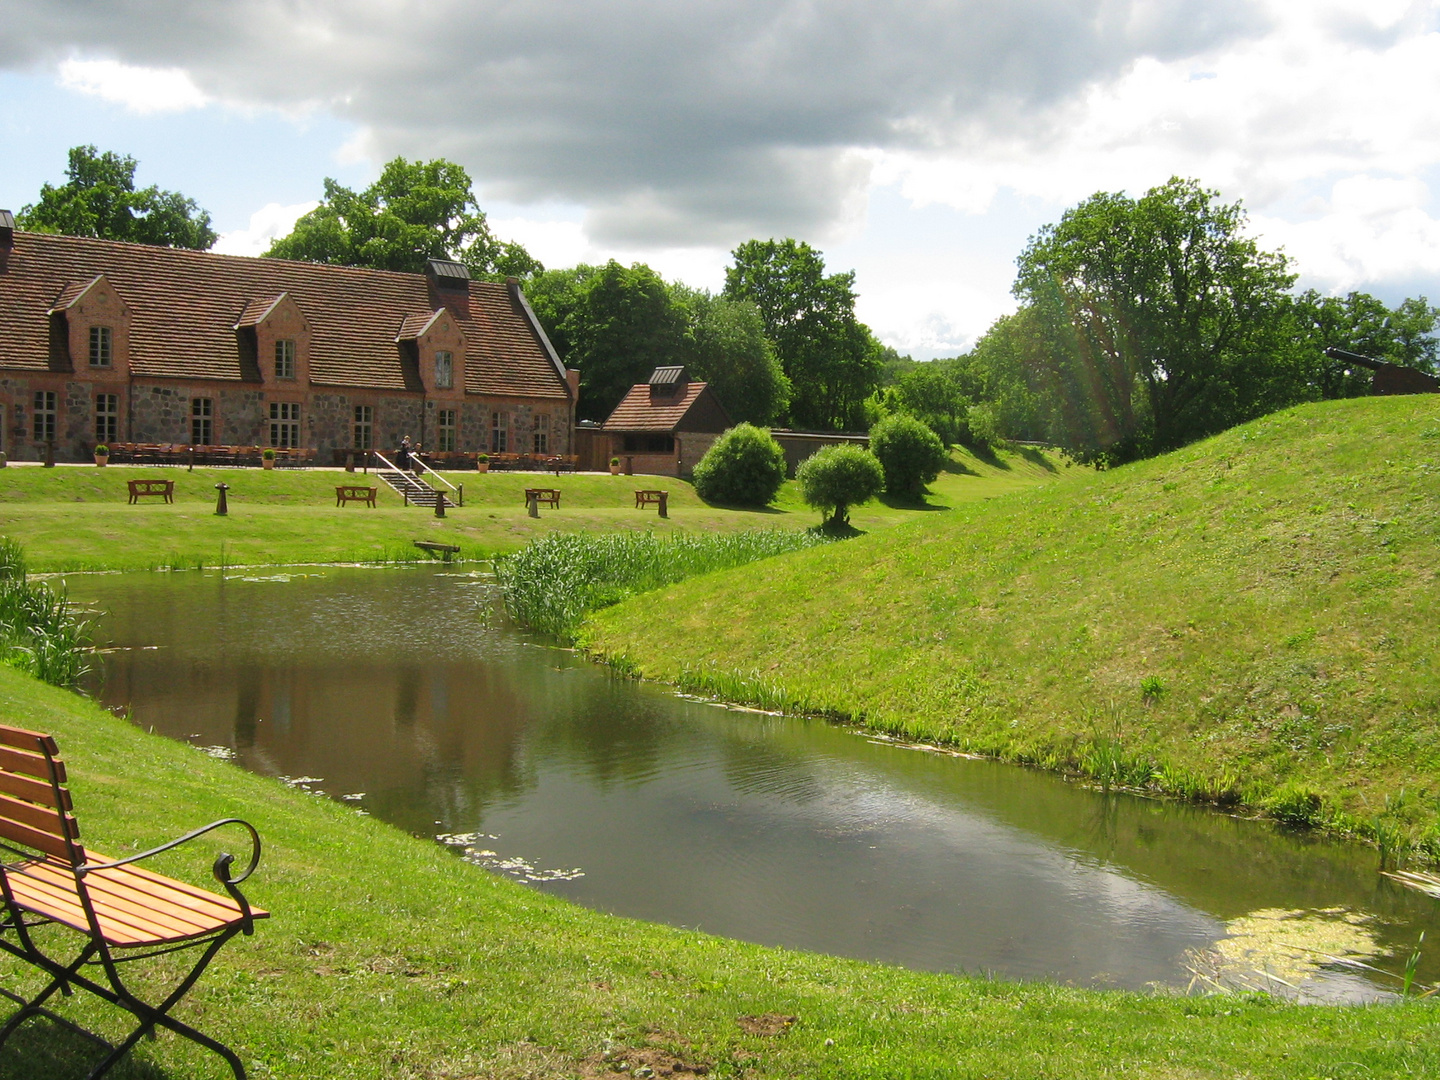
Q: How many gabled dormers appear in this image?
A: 3